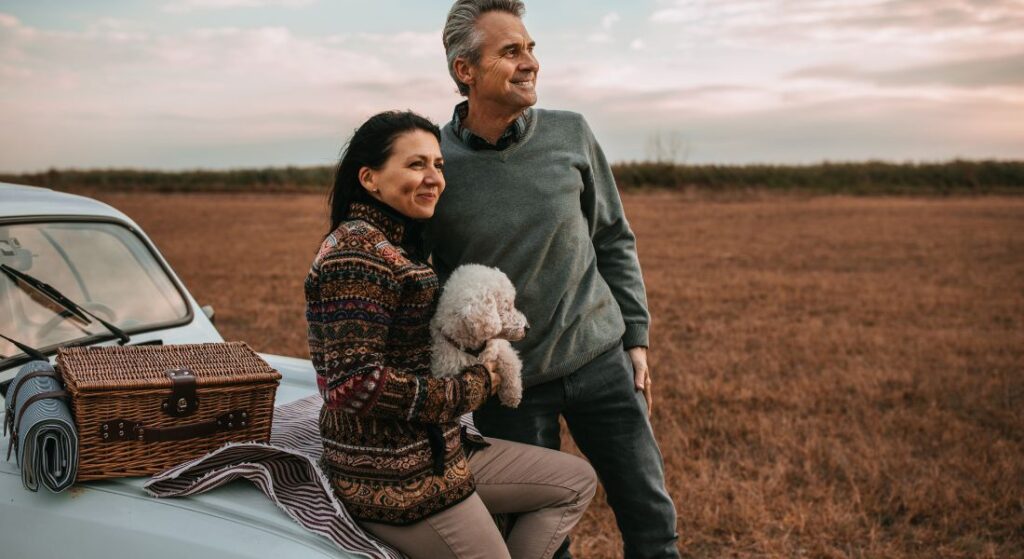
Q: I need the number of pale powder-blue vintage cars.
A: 1